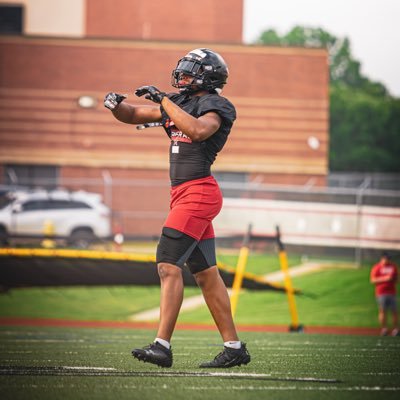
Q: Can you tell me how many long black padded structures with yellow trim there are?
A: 1